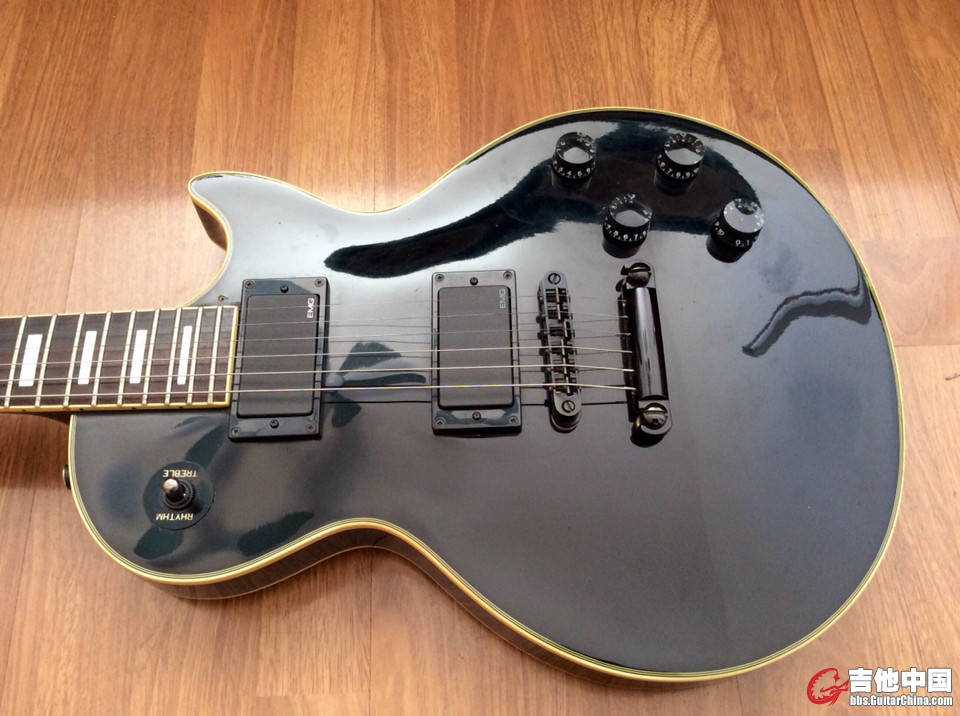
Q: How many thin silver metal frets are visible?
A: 9